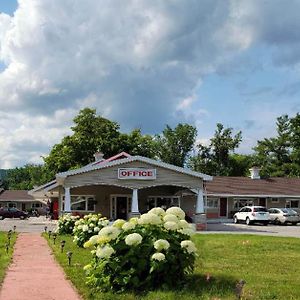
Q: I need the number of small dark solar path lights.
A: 9